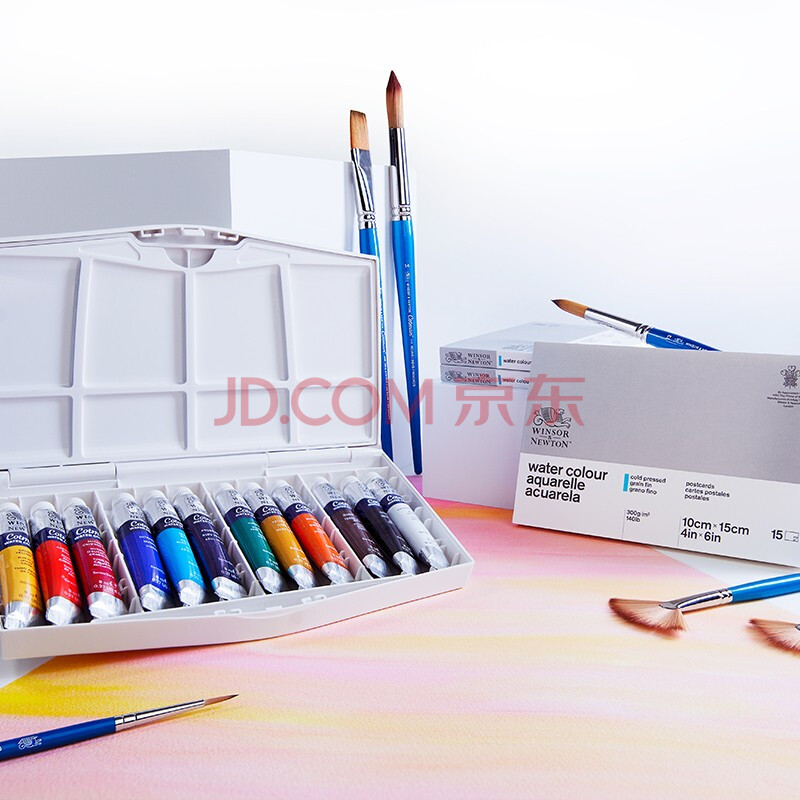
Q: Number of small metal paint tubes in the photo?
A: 12